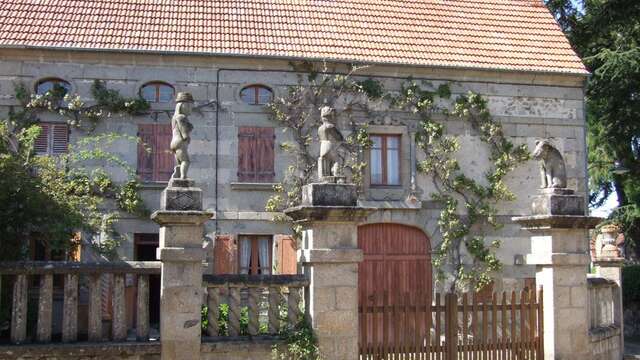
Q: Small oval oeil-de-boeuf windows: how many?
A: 3